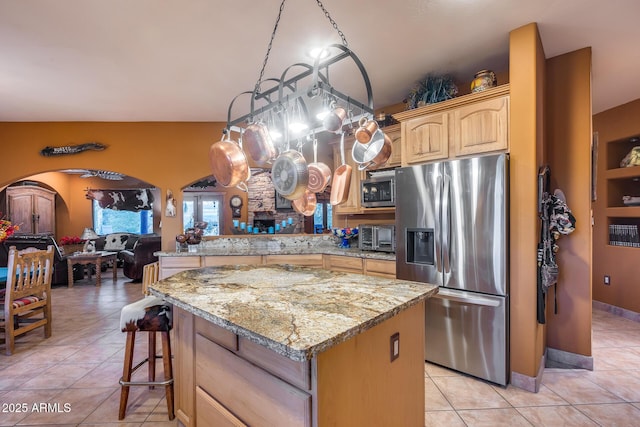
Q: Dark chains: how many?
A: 2